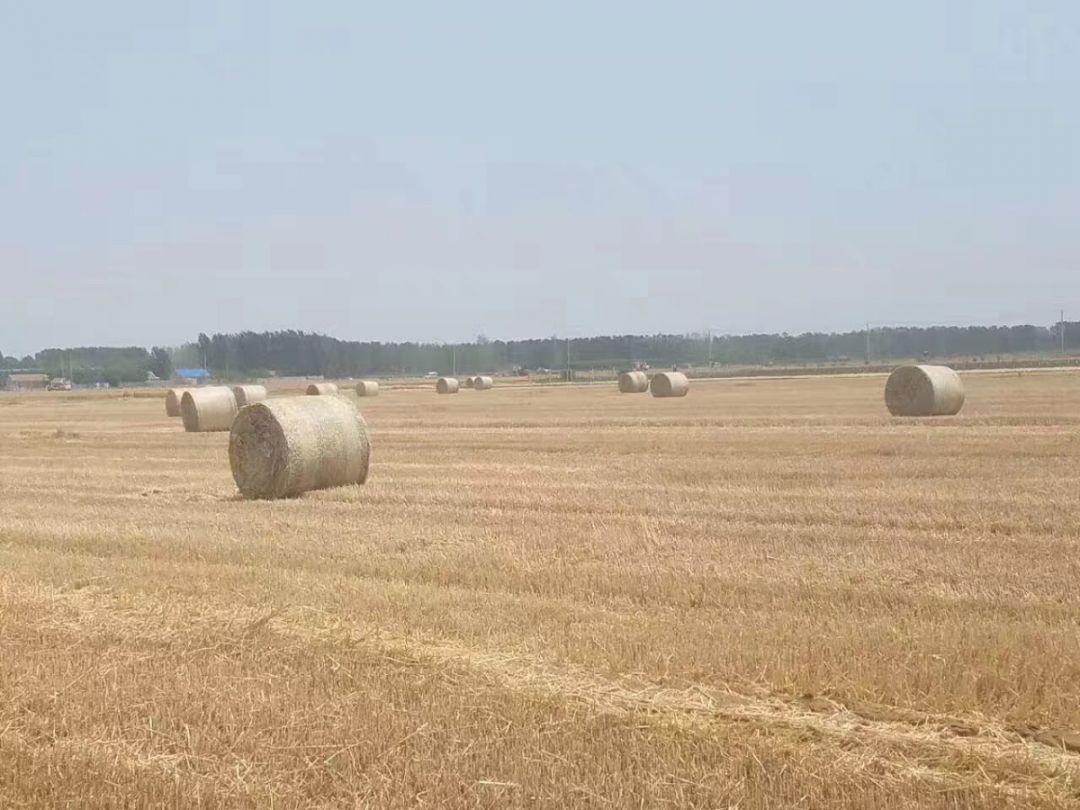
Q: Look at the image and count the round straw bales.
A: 12